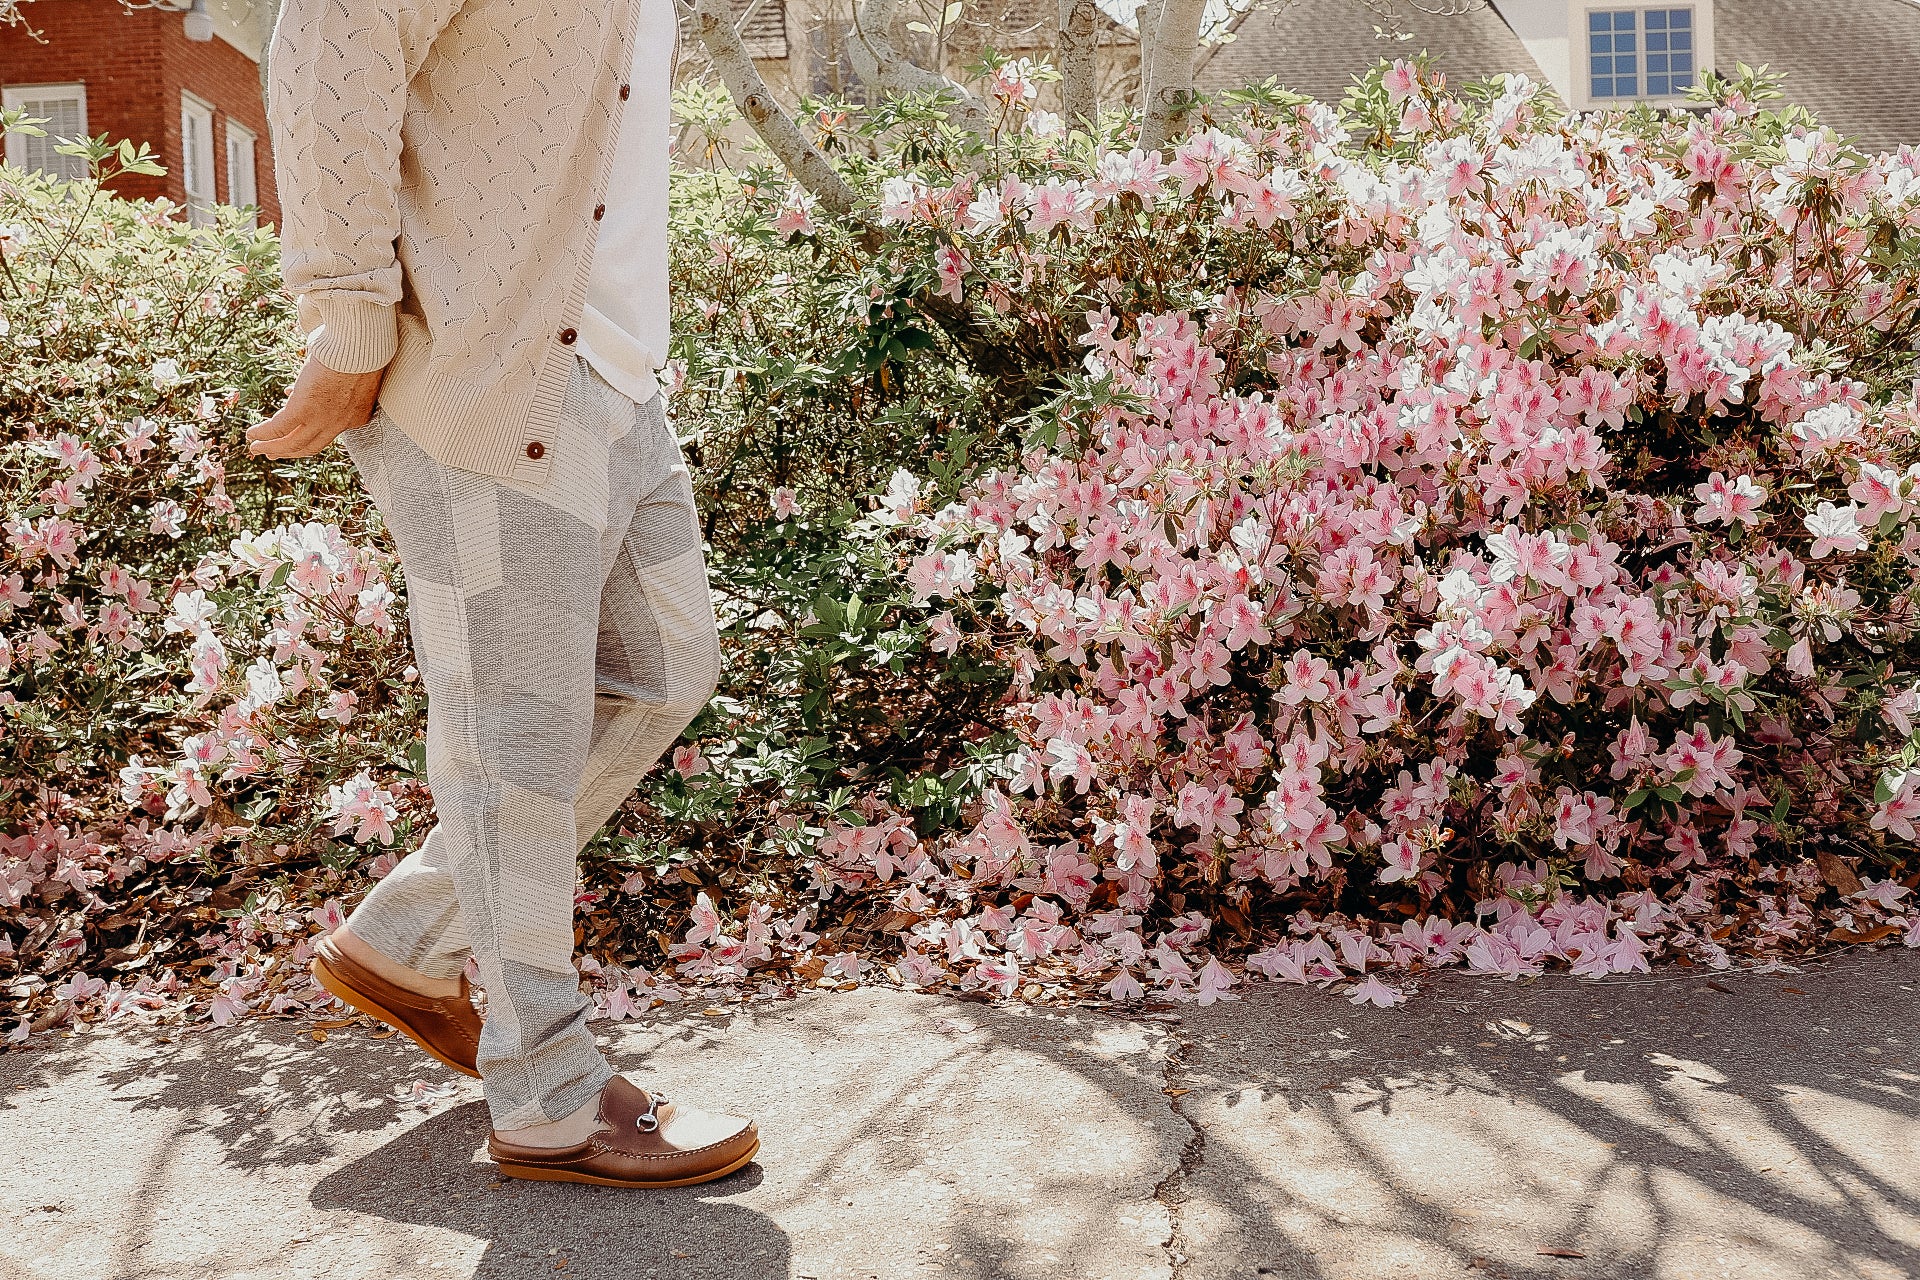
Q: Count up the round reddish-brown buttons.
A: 4